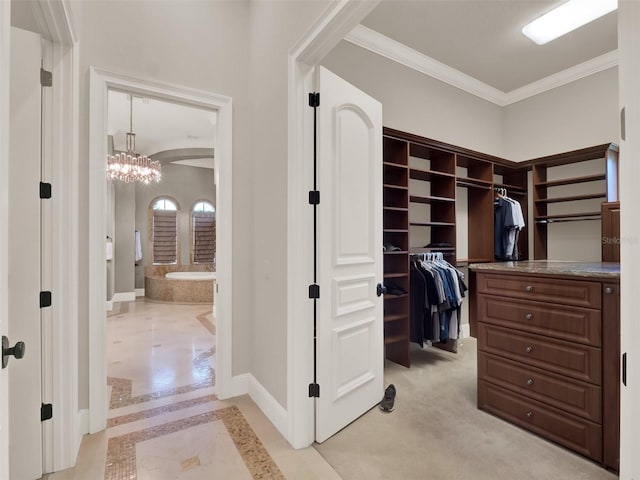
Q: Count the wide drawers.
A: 5